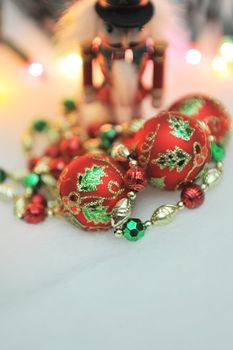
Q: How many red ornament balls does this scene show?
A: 3